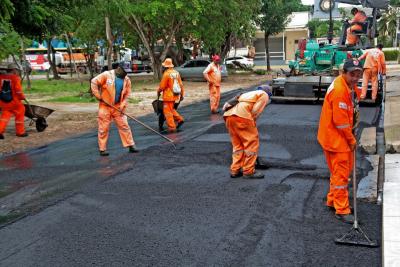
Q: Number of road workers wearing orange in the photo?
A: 8